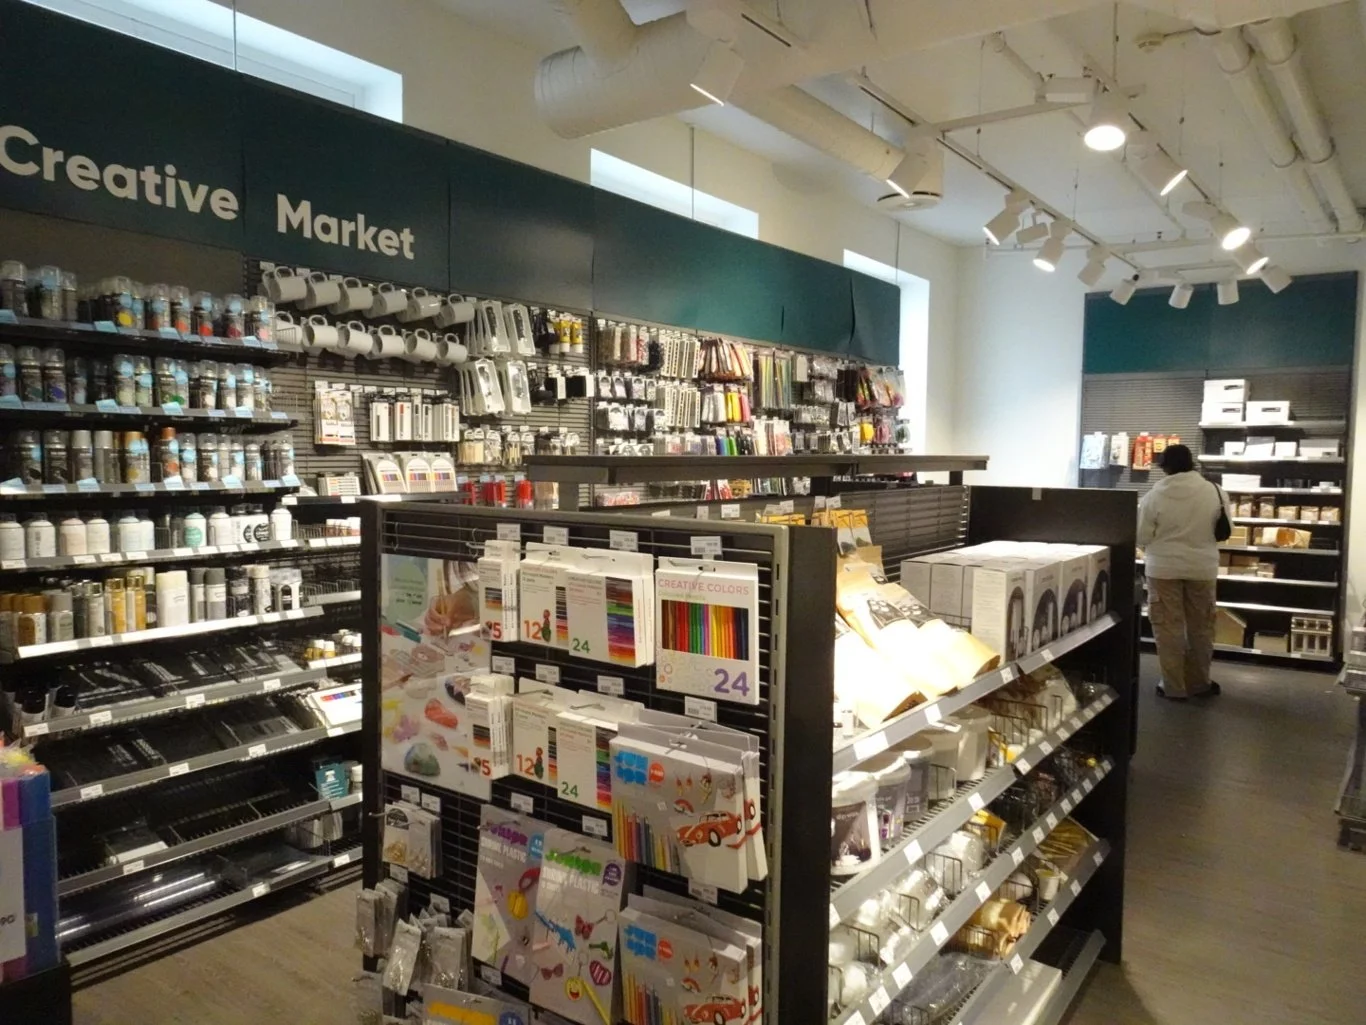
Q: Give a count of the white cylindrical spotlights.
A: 13